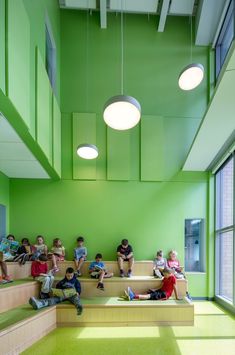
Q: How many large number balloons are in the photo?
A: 0